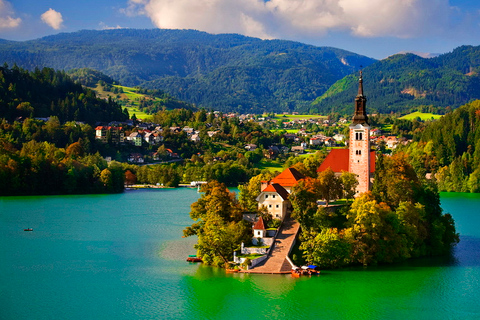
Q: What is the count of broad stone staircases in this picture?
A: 1